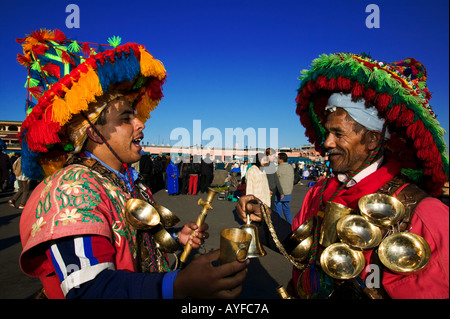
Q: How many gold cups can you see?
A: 11